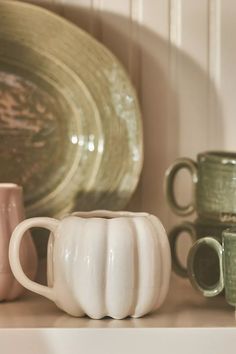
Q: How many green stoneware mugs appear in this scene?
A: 3